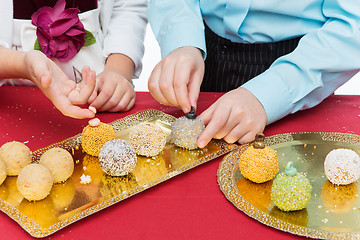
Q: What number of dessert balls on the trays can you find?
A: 11